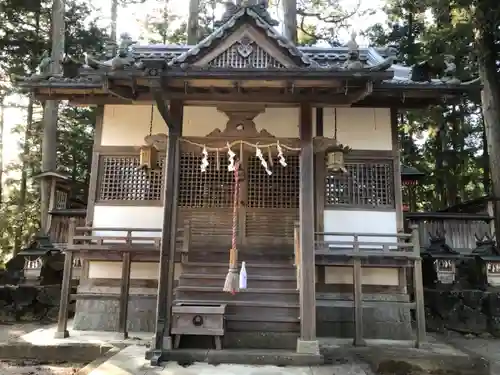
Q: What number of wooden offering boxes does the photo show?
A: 1